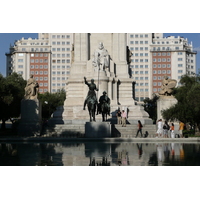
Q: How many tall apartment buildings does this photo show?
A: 2